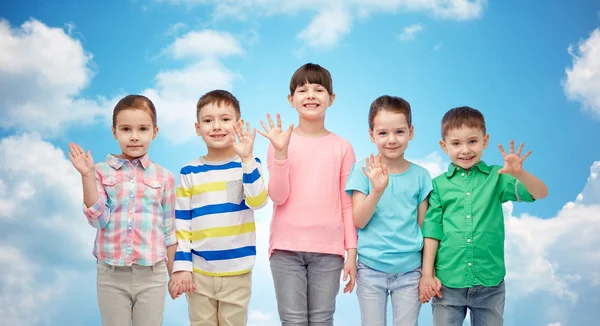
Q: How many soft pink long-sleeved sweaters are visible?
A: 1